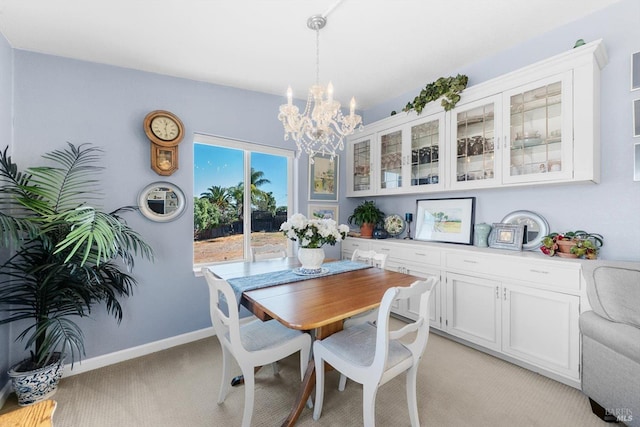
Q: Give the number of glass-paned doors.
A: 5